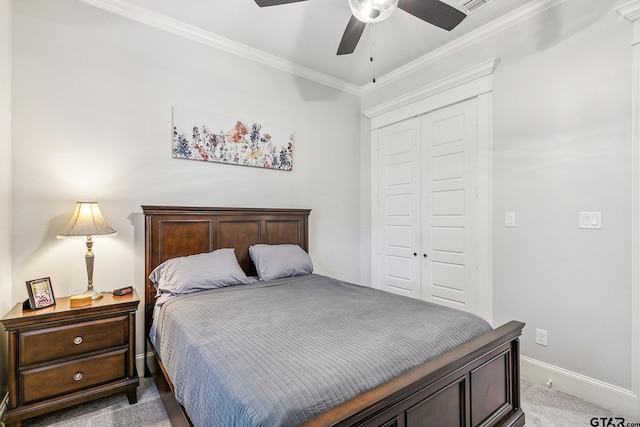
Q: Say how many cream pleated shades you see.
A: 1